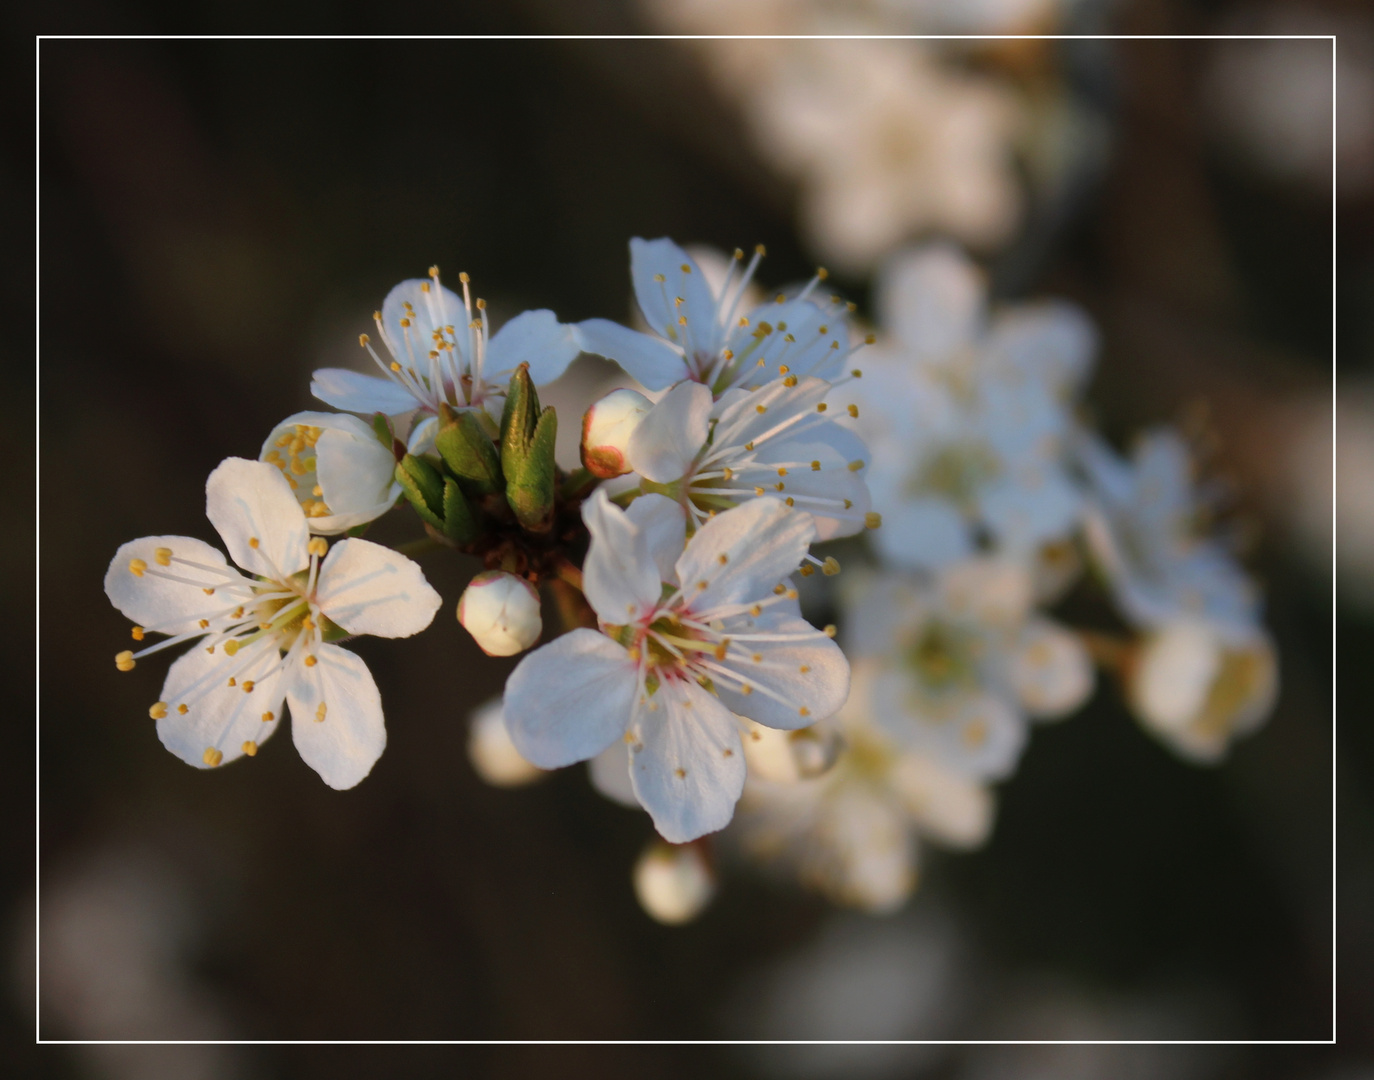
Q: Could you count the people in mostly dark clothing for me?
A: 0